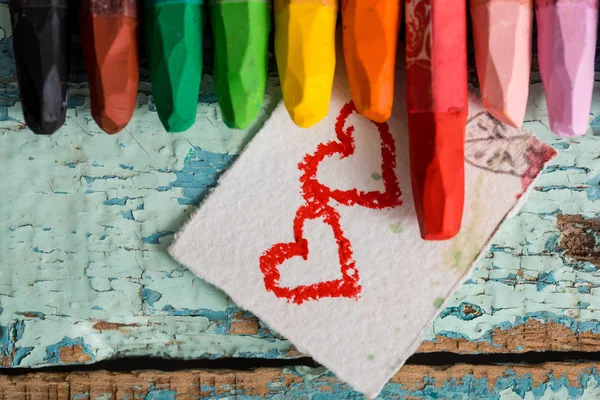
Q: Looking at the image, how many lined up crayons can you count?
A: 9